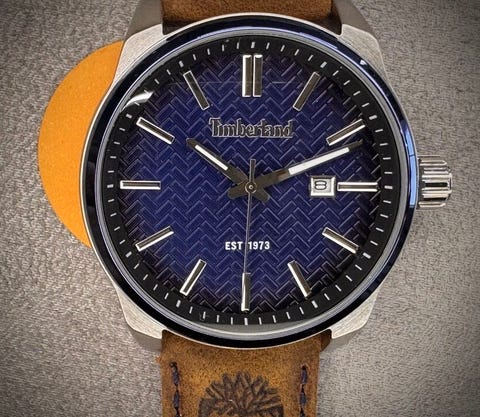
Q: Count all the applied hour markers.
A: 12